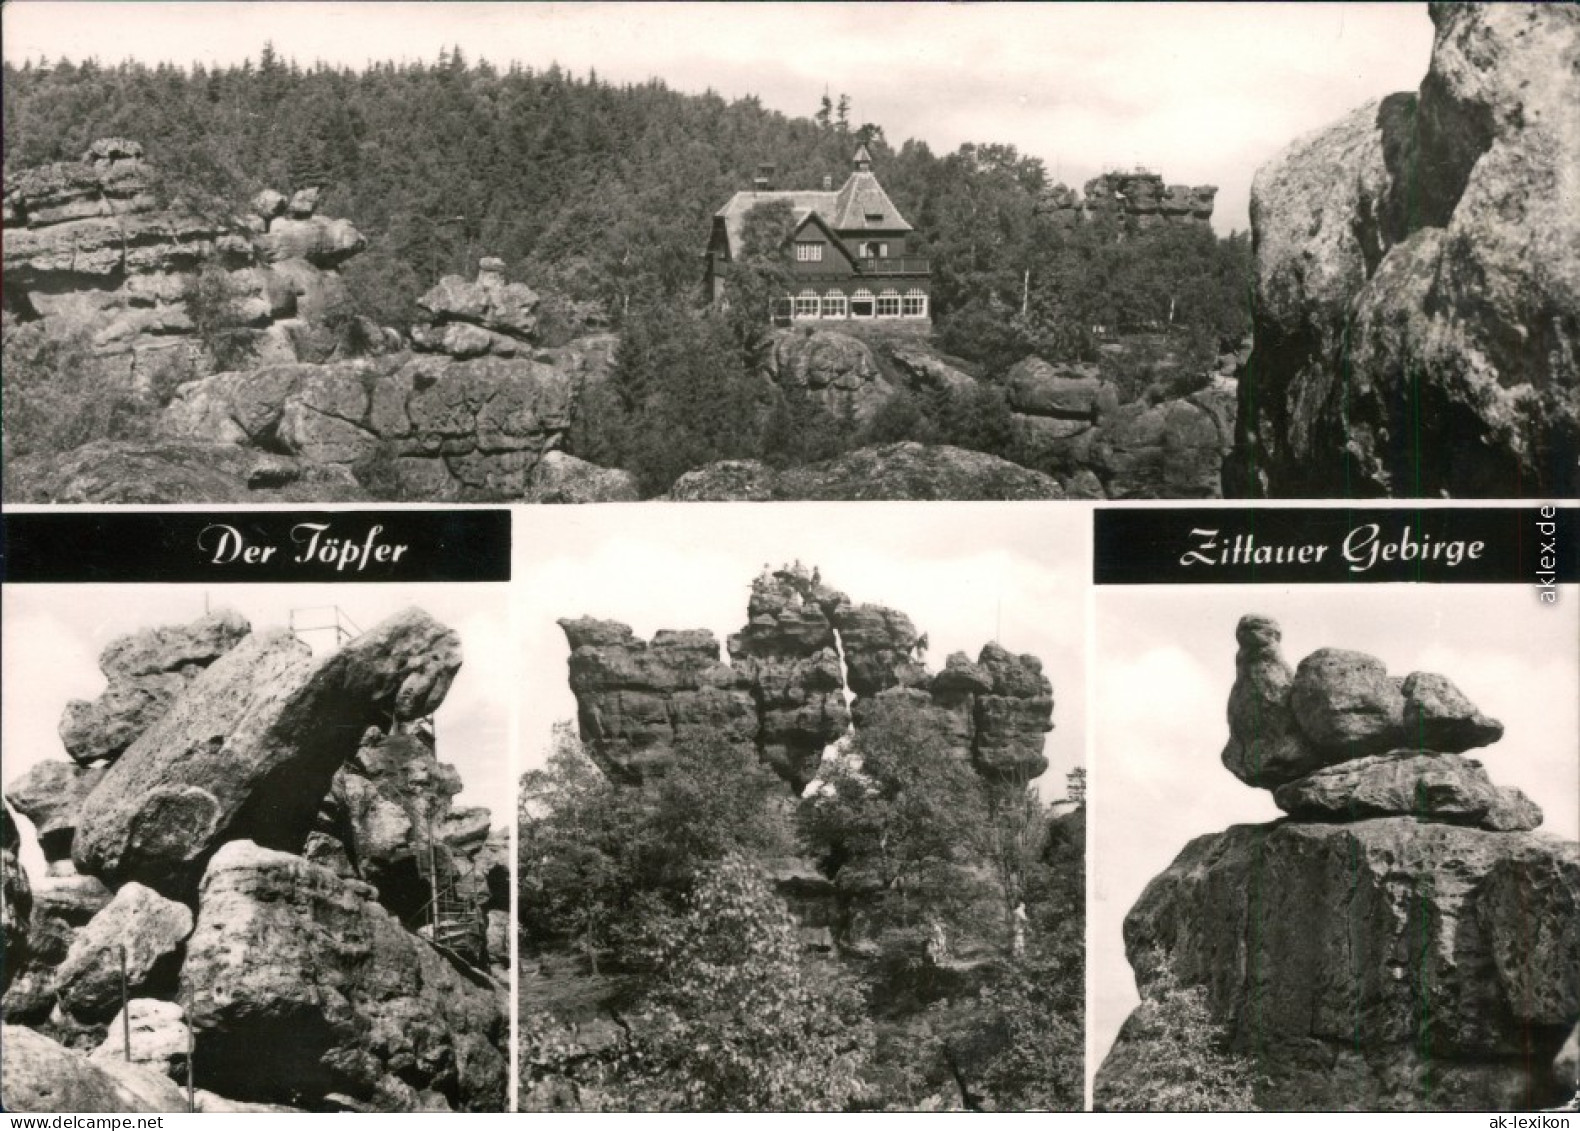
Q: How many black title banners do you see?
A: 2